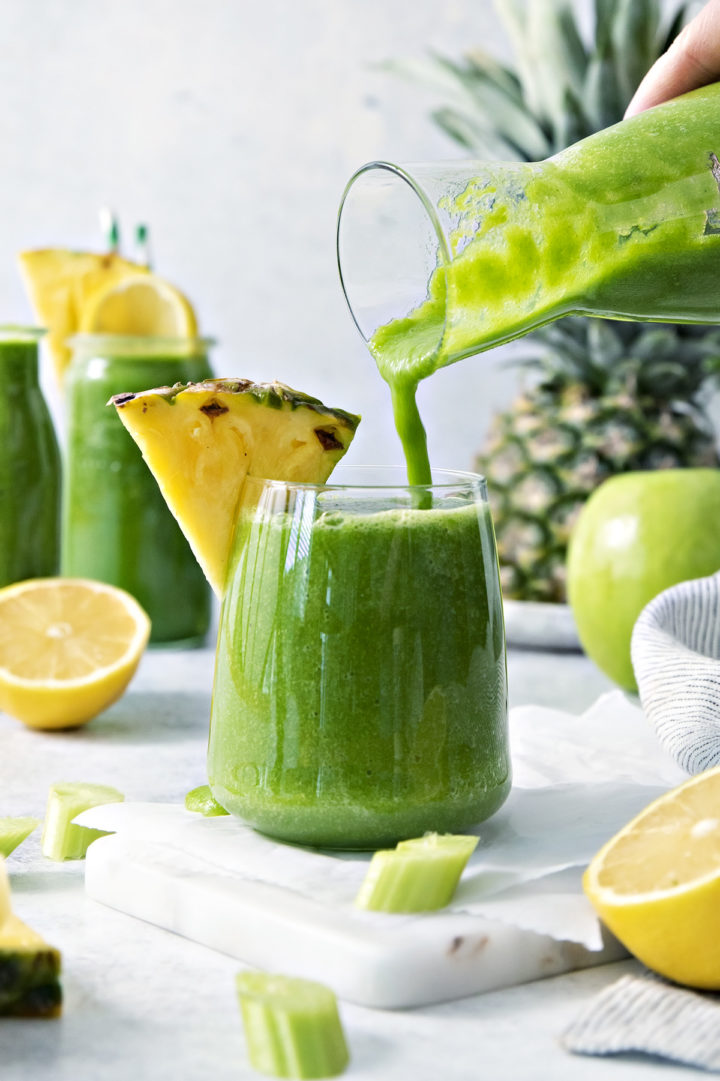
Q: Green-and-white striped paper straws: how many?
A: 2